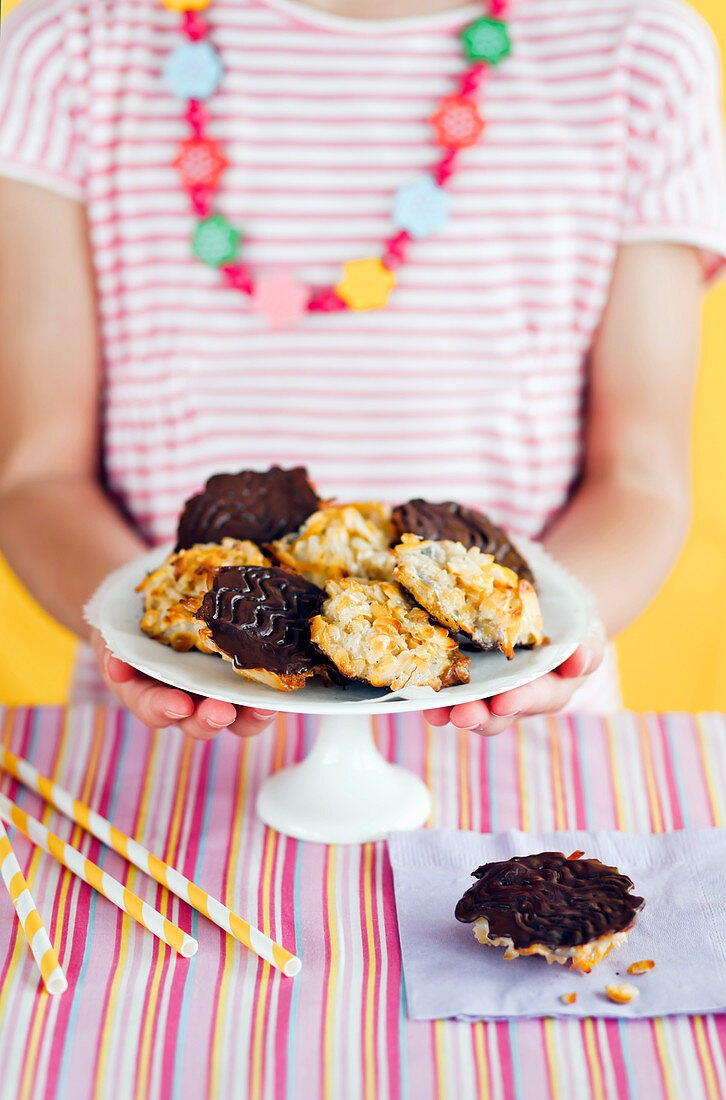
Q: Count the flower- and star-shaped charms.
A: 9